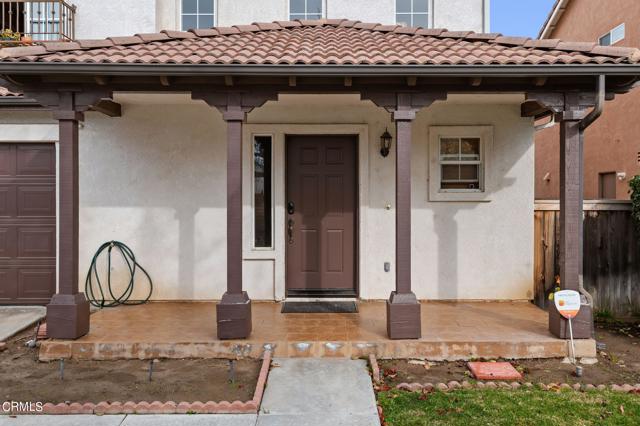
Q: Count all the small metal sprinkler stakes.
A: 3